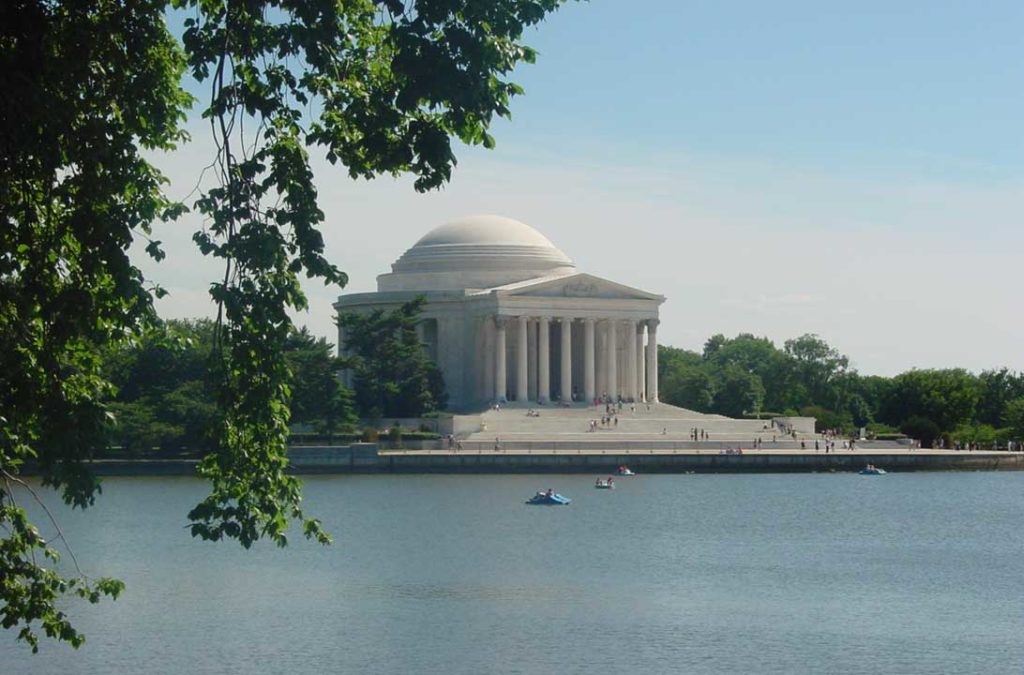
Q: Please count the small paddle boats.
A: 4